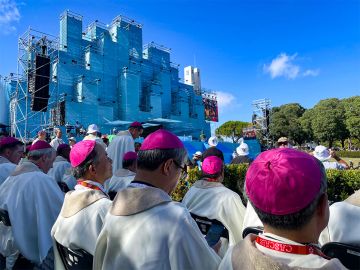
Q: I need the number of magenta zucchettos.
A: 9